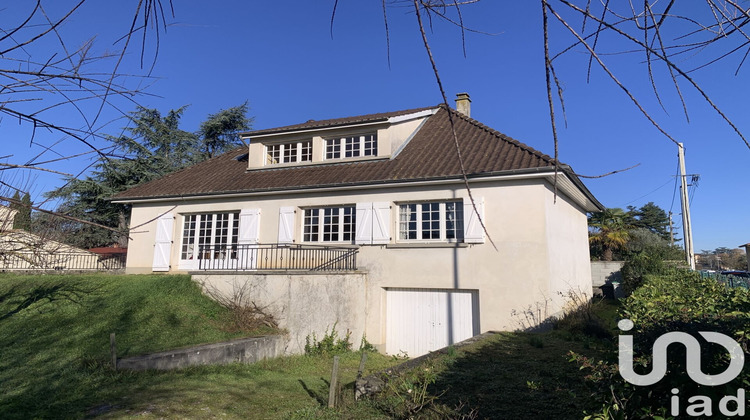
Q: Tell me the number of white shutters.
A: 6